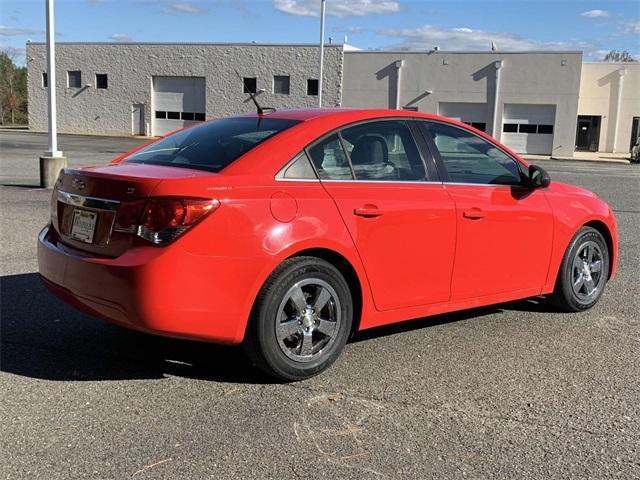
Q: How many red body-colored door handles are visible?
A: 2